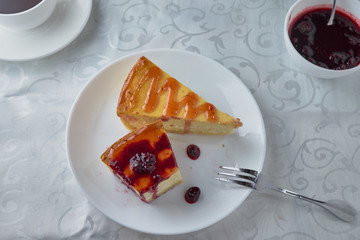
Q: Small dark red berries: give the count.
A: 2